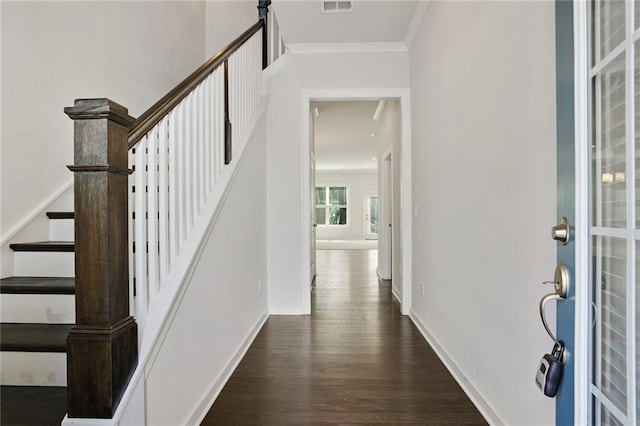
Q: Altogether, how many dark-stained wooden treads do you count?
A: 5